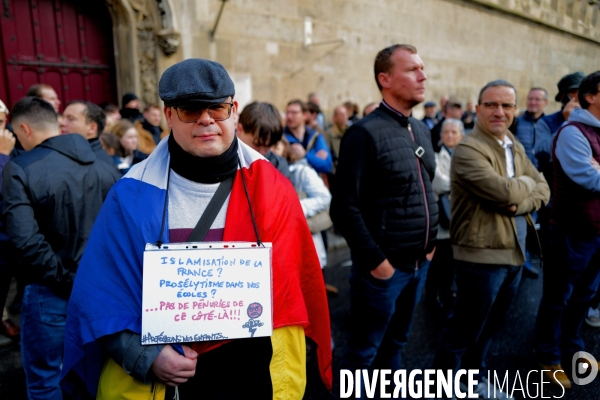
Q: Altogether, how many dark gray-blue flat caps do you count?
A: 1